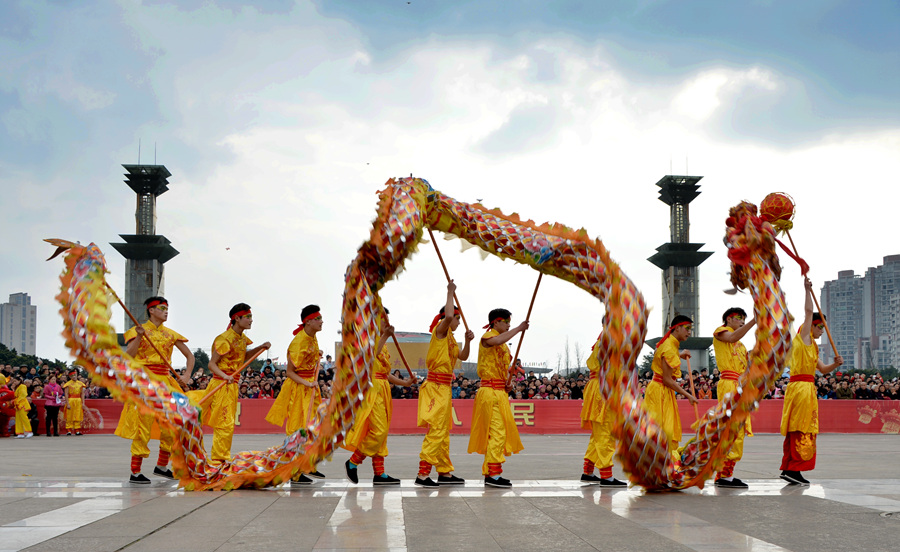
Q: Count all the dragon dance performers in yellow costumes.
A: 10